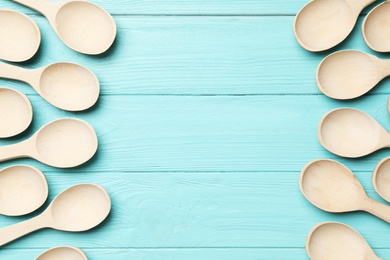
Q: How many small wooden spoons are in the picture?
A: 15